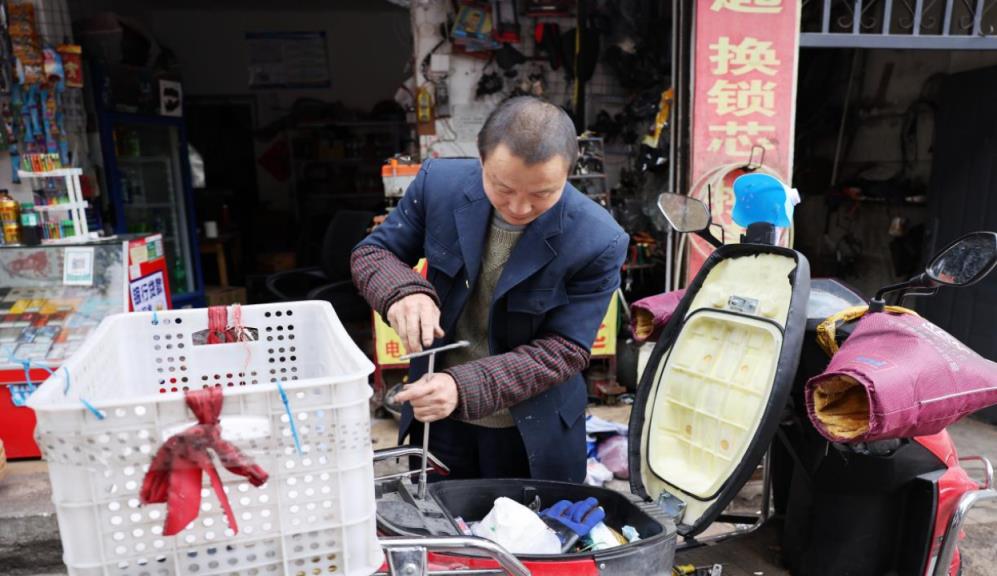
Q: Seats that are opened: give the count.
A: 1